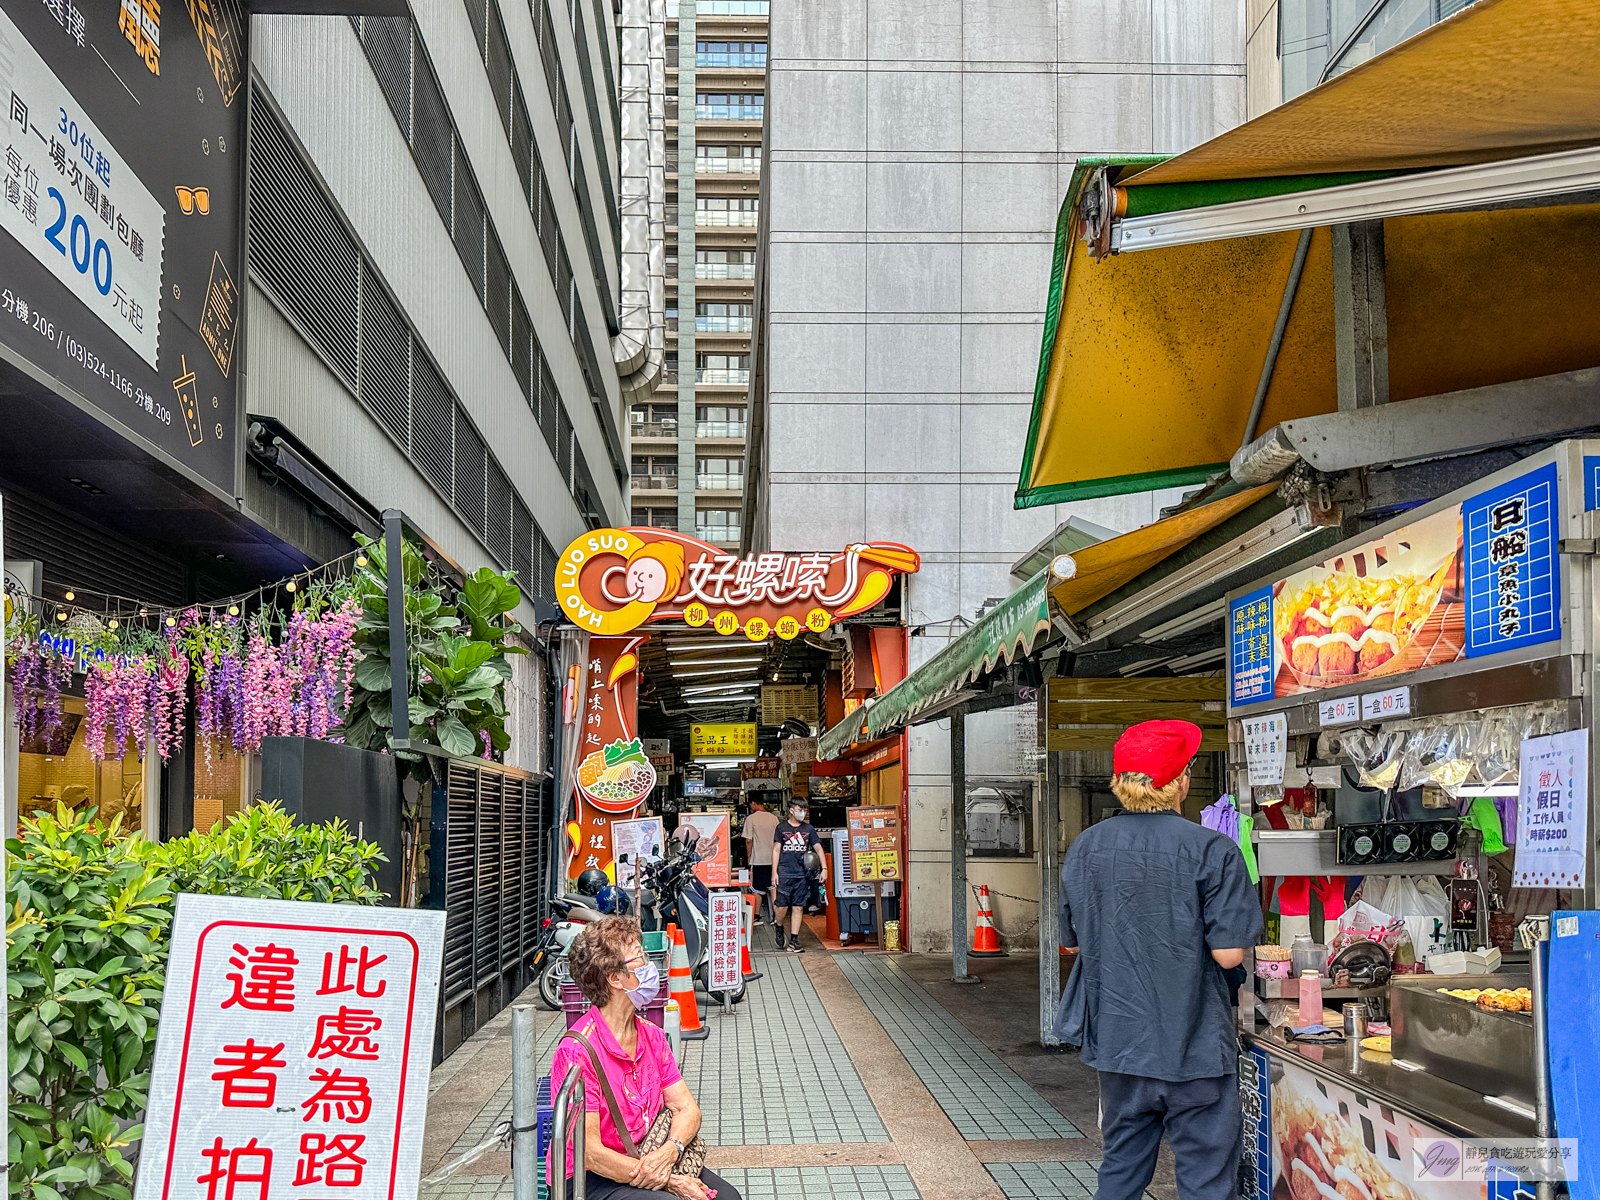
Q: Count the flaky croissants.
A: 0